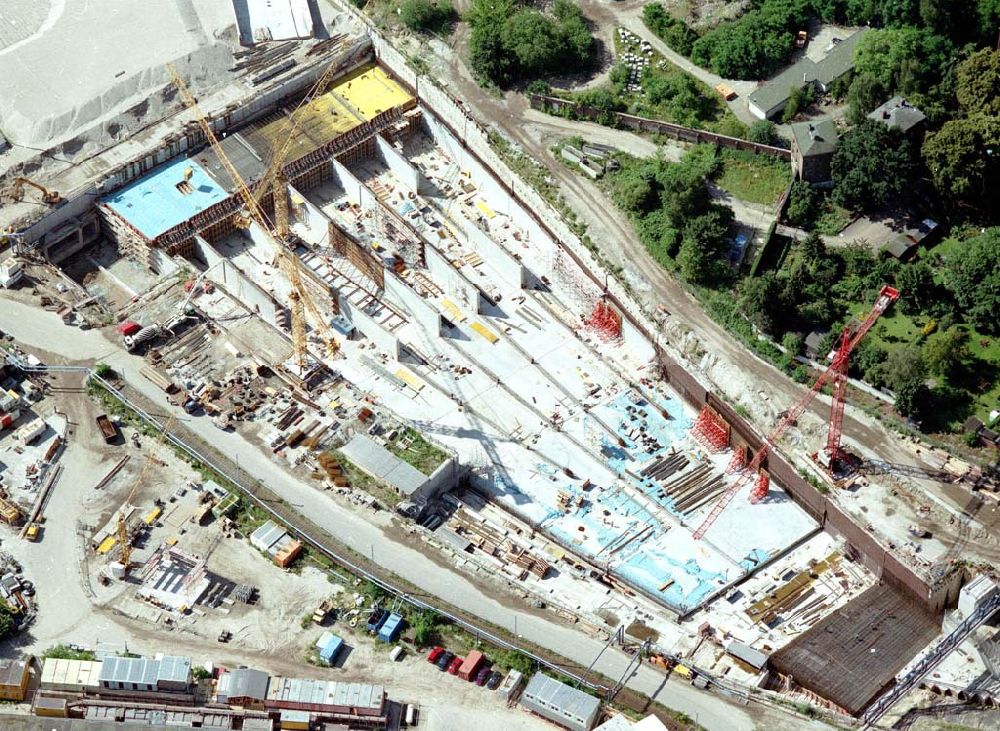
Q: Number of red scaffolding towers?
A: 4